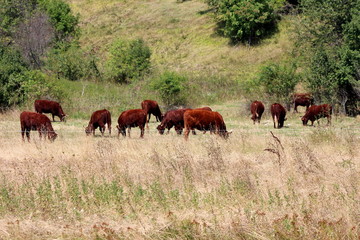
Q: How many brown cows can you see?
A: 12